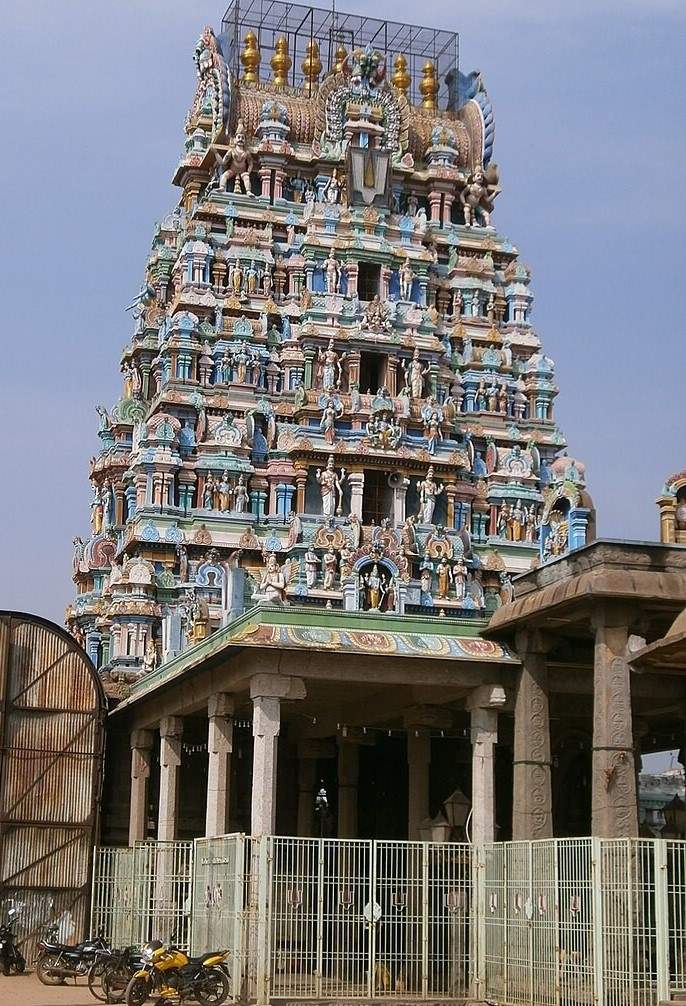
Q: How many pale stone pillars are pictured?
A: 5